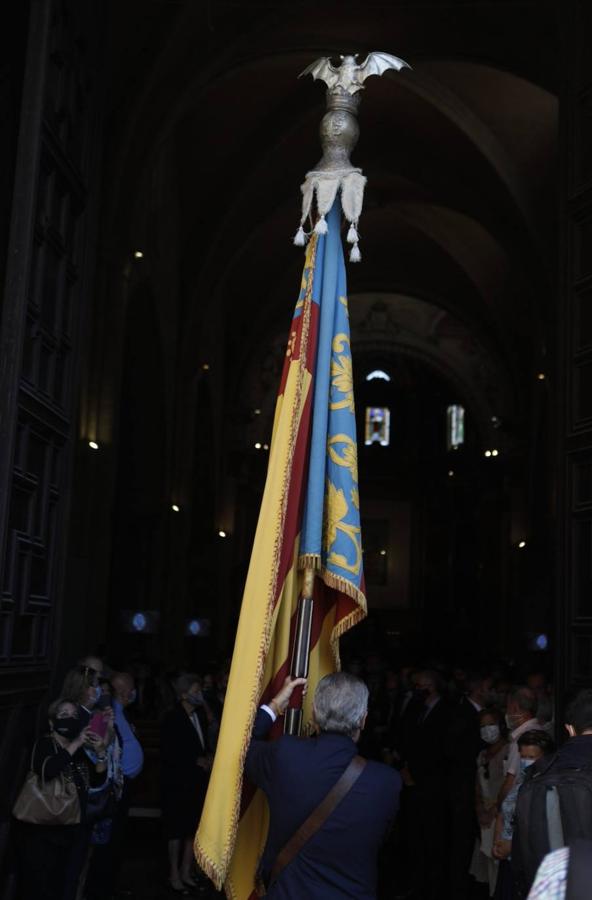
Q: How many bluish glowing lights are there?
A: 3